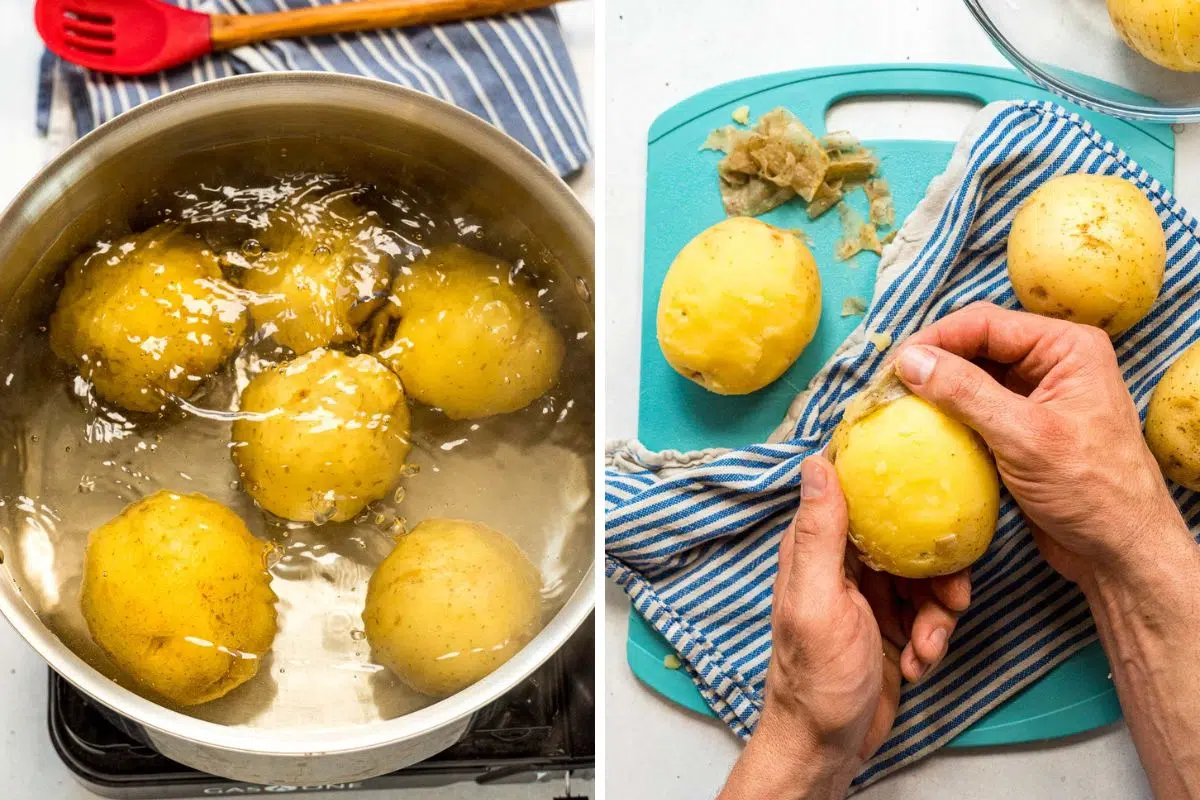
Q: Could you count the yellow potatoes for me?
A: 11